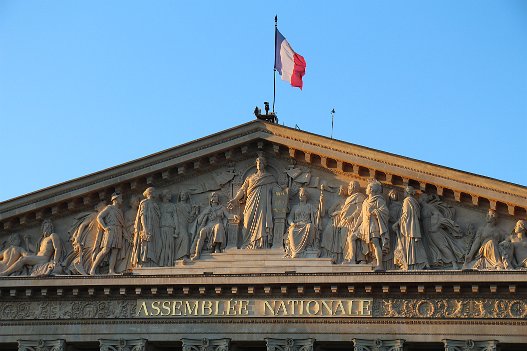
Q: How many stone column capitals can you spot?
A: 6